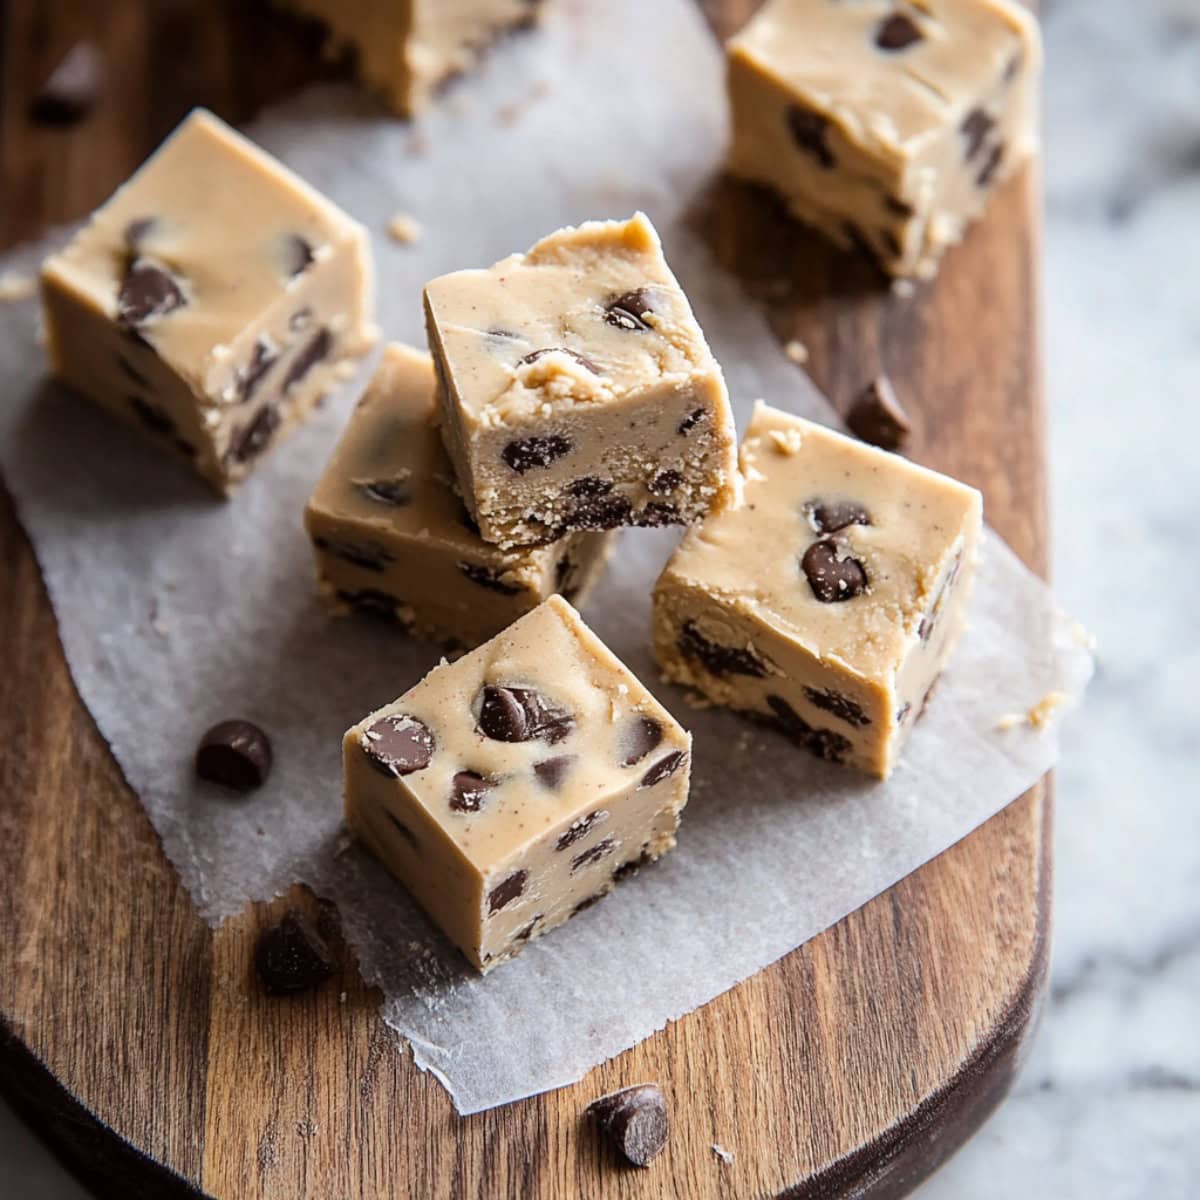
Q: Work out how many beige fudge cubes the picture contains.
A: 7